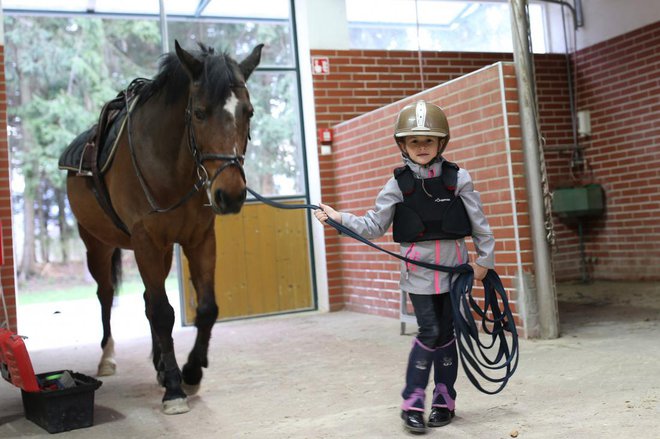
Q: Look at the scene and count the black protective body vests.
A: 1